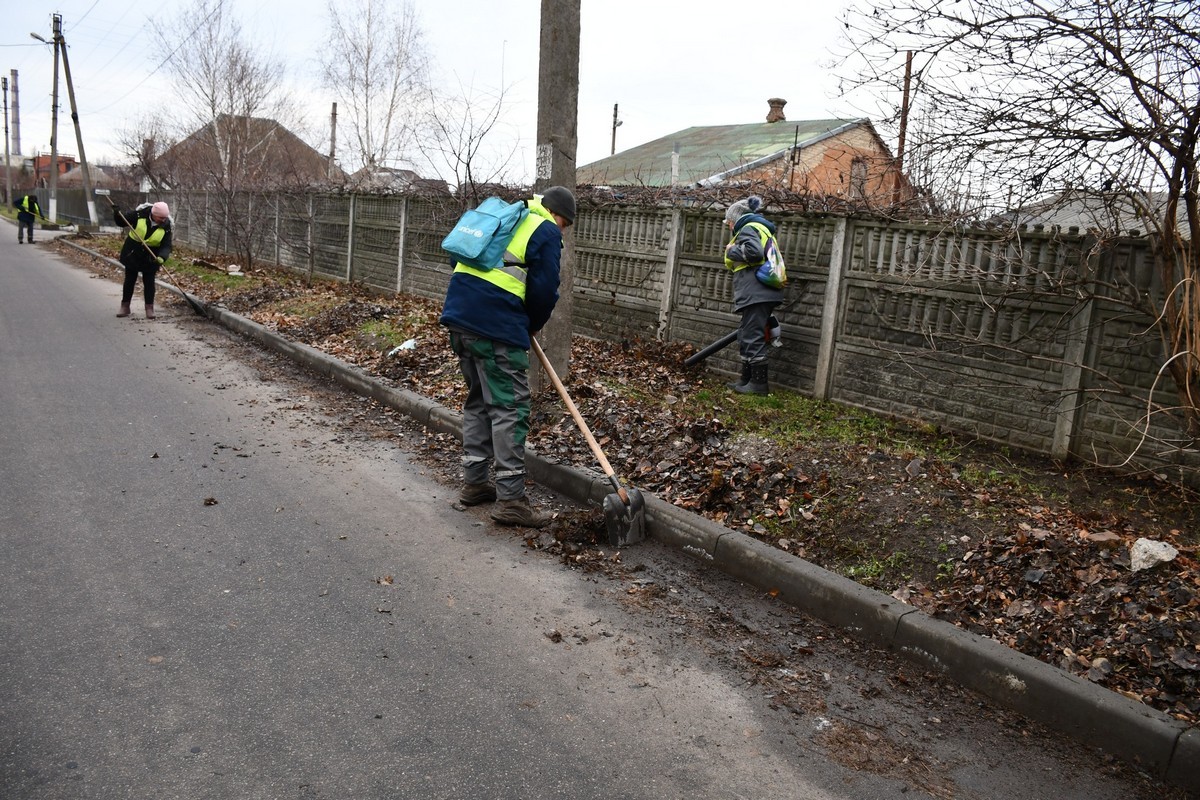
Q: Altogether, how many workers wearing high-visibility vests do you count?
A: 4